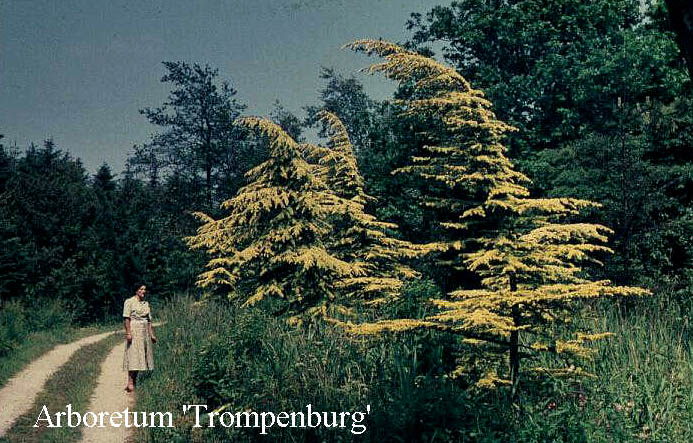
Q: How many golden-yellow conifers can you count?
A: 3